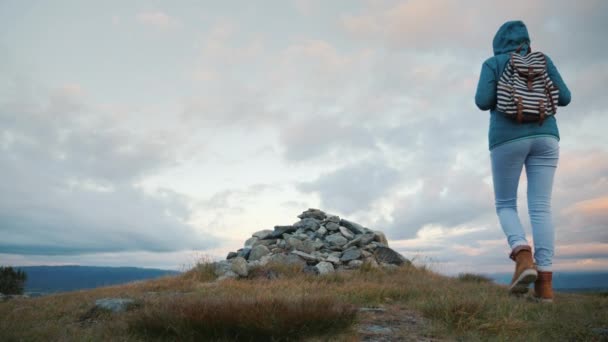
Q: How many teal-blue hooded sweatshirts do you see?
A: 1